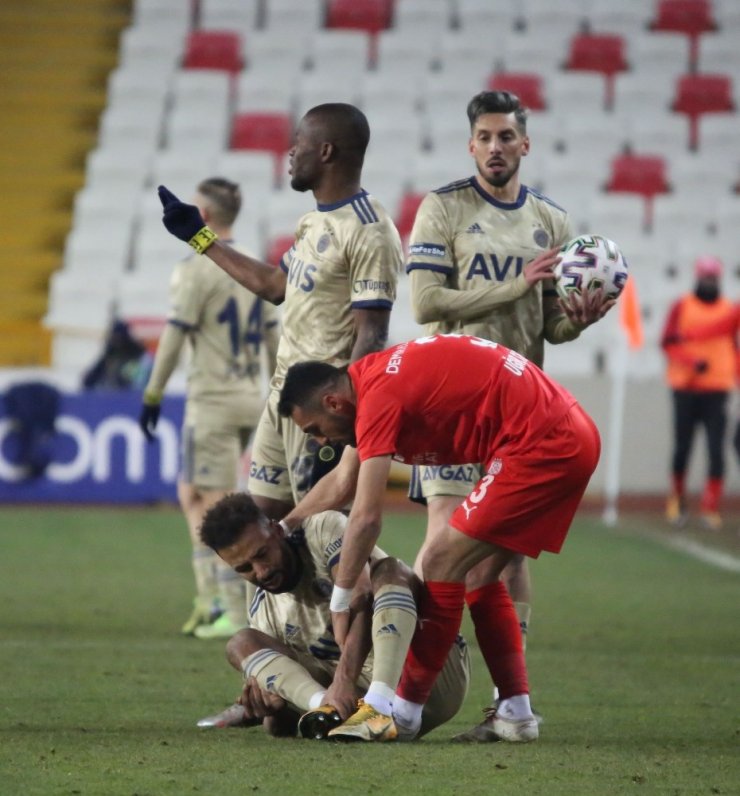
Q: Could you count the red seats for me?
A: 10